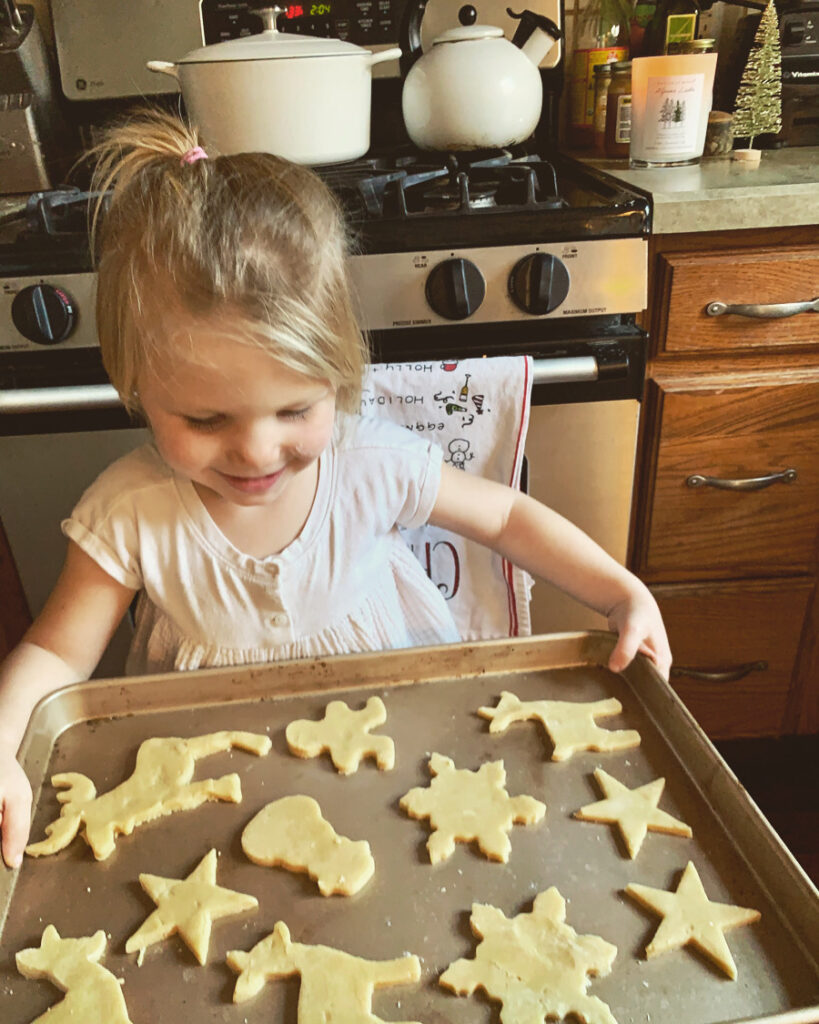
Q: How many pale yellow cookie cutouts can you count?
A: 11